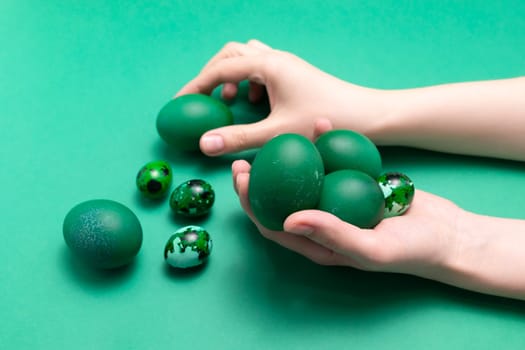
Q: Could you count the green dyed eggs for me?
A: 9